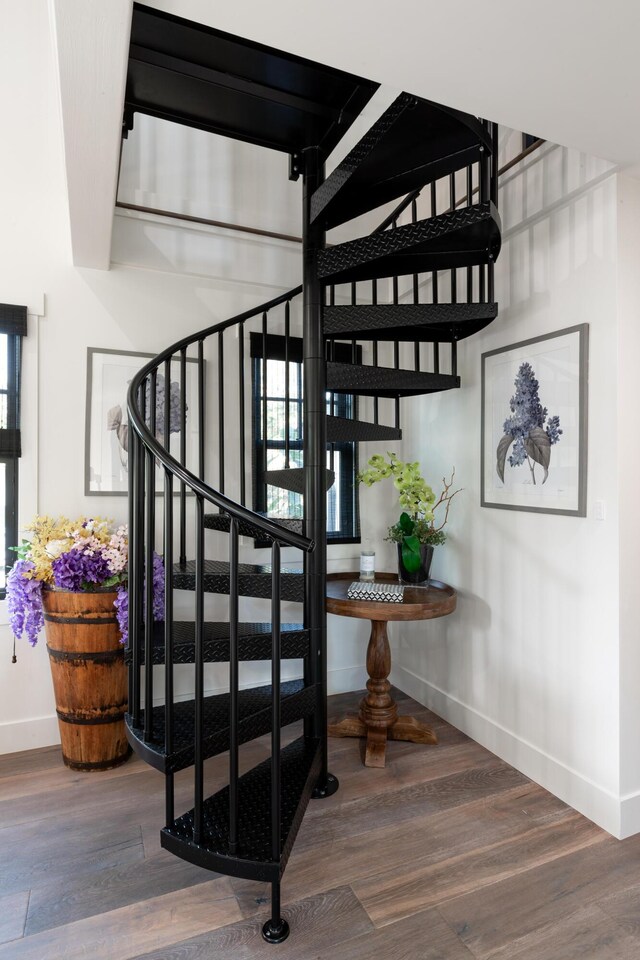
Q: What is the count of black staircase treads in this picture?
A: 11